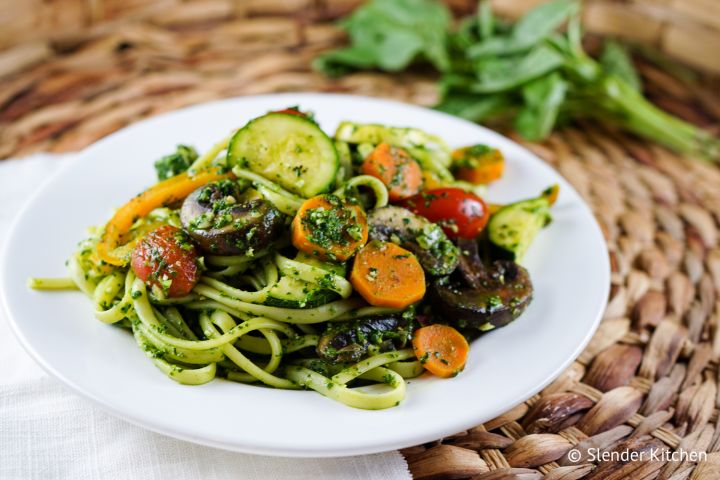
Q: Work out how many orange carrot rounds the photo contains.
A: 5